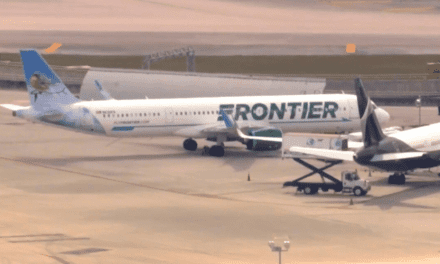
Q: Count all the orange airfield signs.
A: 2